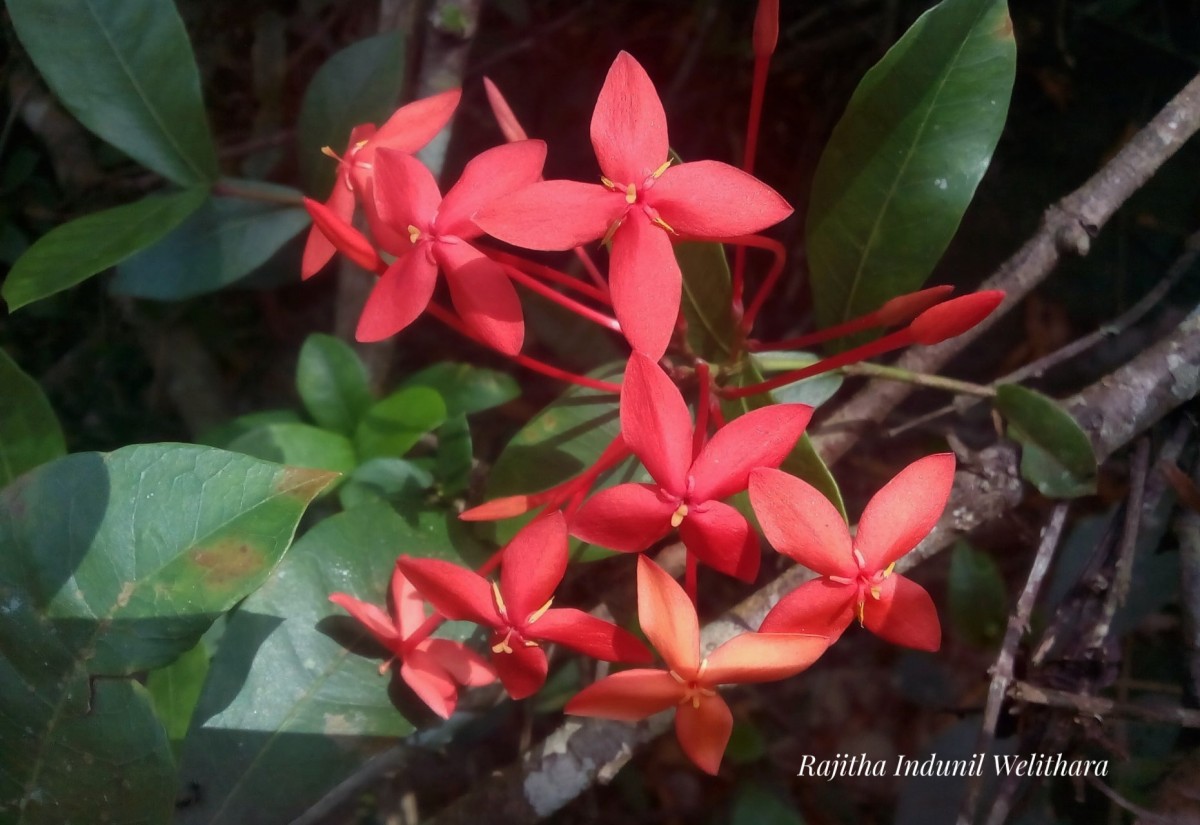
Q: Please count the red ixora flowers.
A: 8